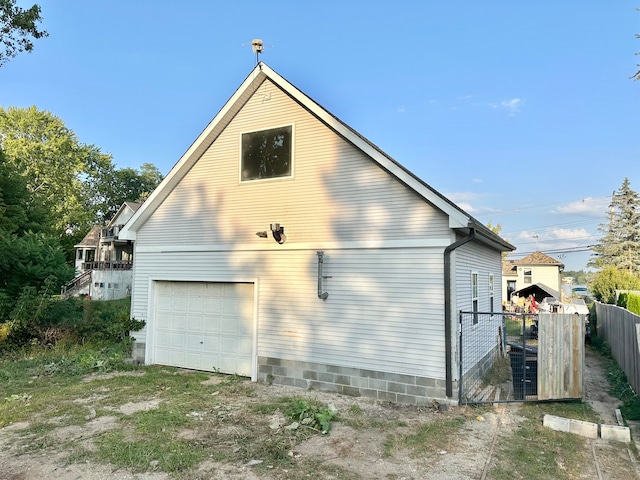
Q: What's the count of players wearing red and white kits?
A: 0